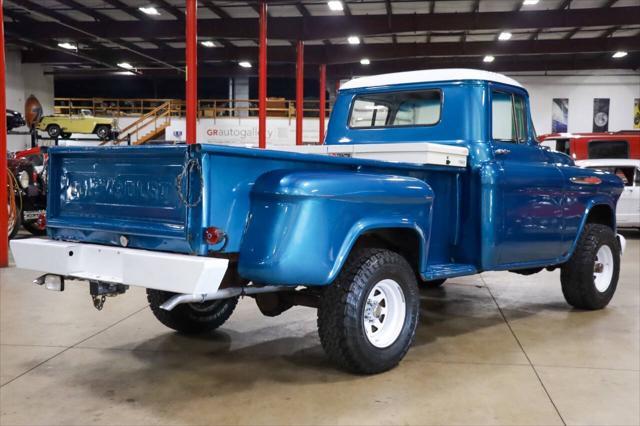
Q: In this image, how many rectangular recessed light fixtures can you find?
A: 12